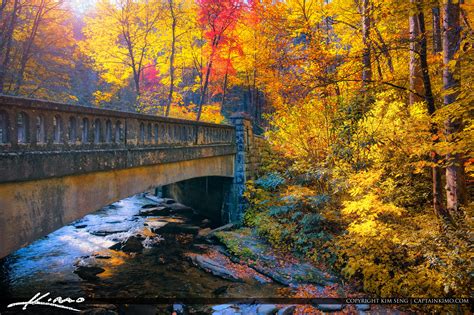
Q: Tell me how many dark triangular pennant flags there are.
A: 0